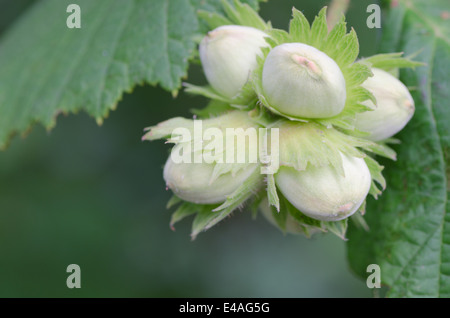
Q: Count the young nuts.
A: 5